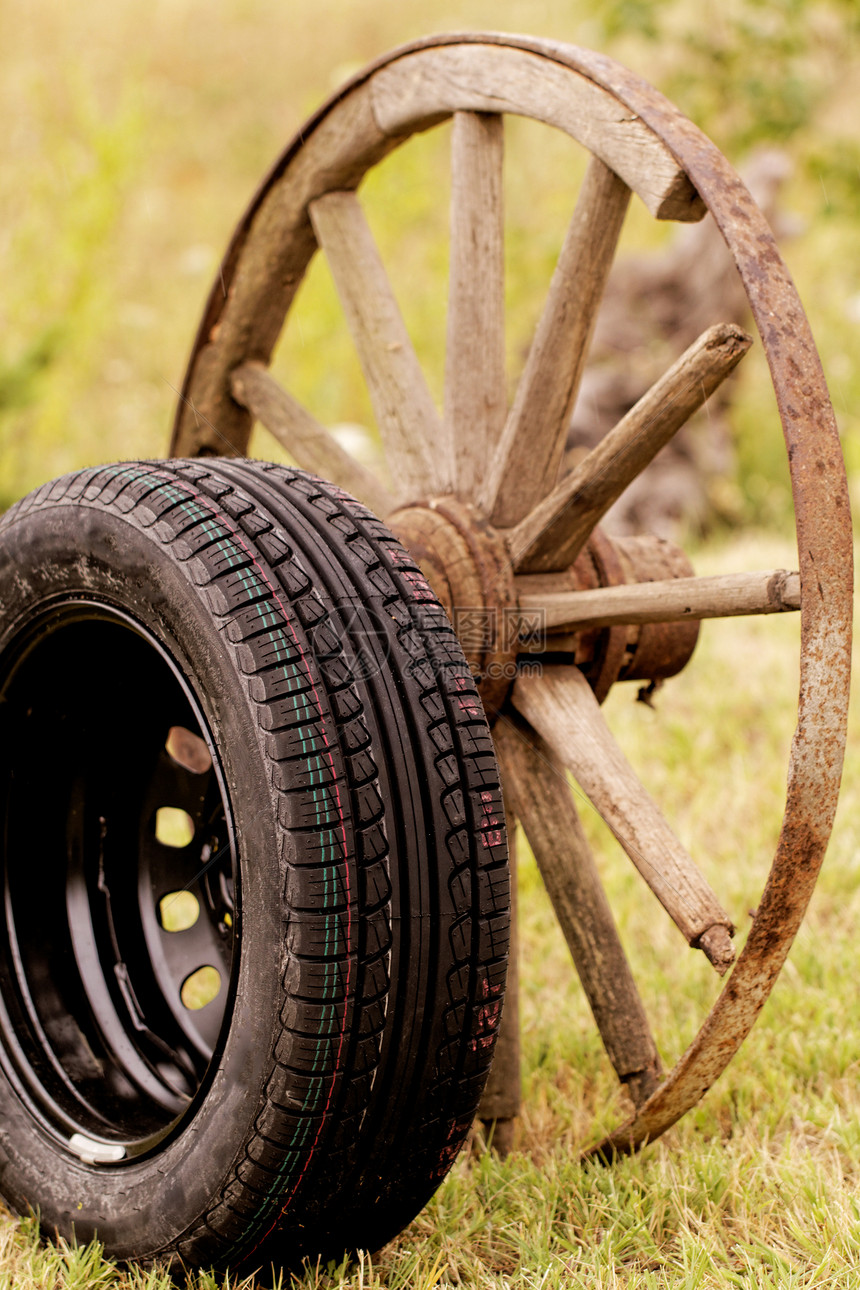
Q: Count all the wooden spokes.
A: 9